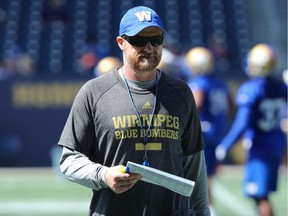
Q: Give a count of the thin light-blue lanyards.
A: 1